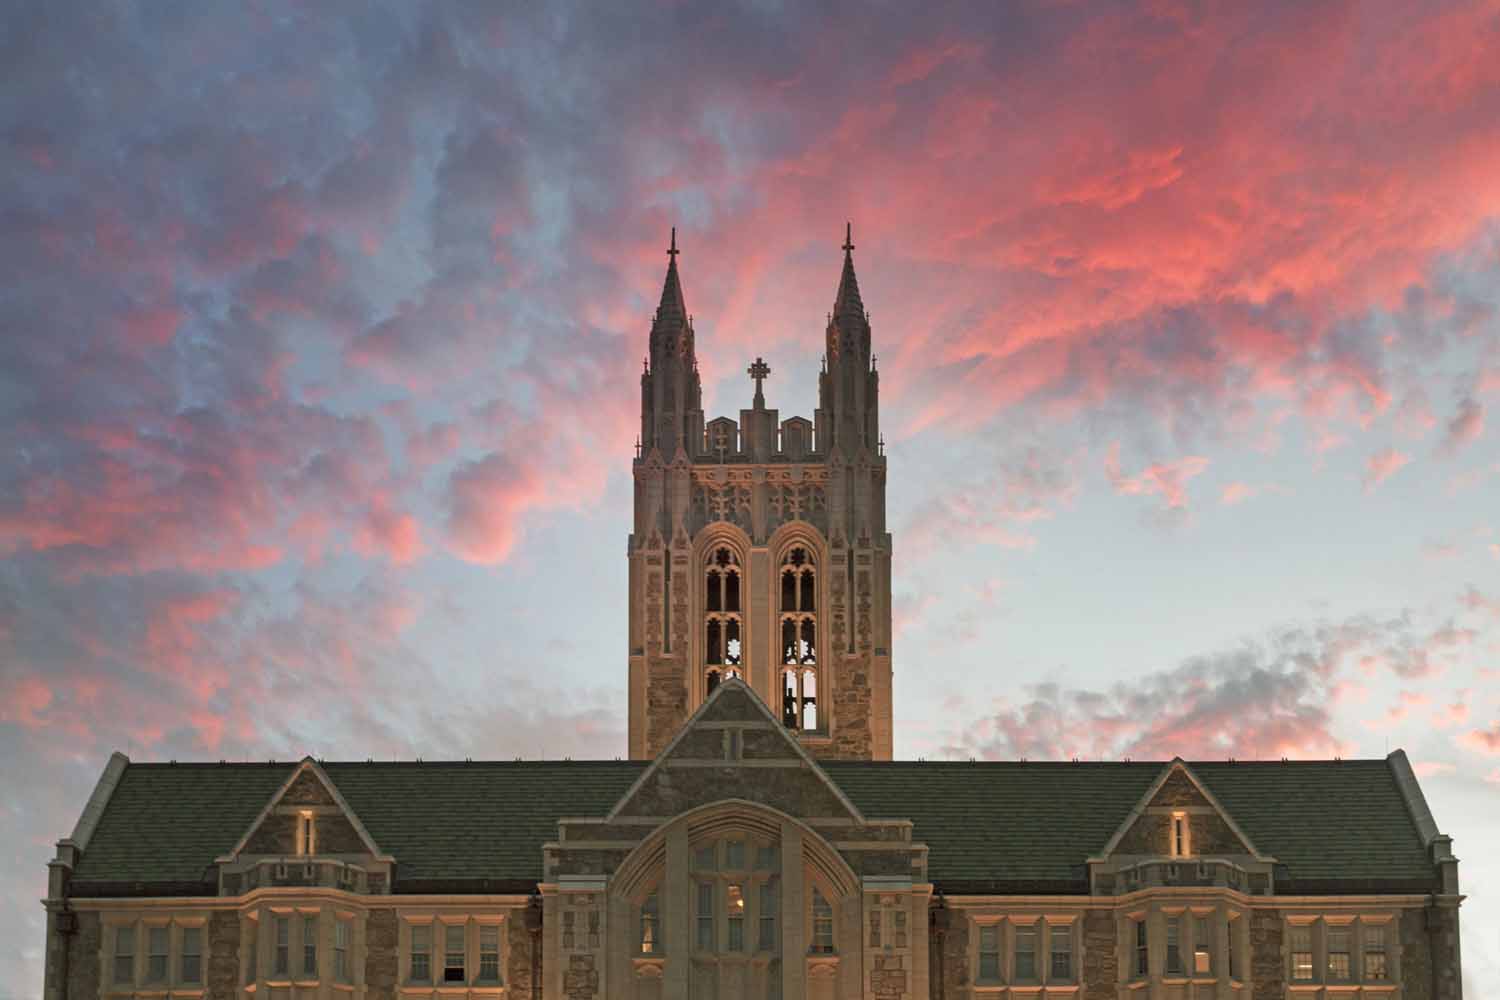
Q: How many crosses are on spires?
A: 2